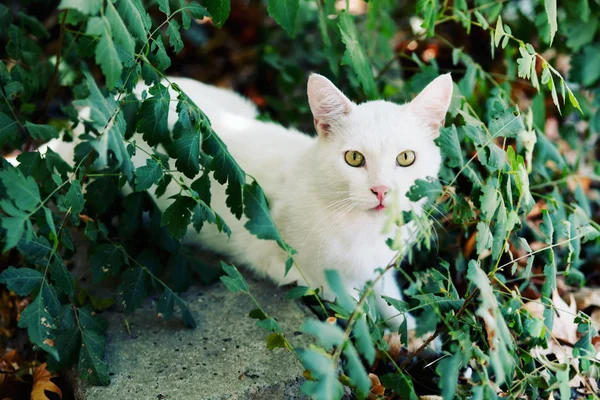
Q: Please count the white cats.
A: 1